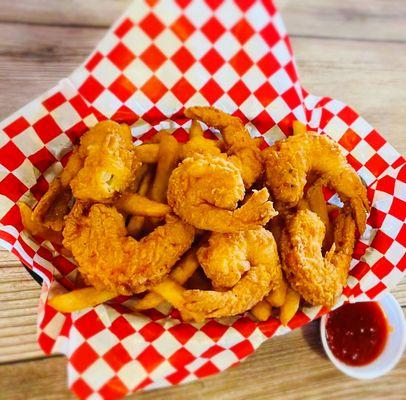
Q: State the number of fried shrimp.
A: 7